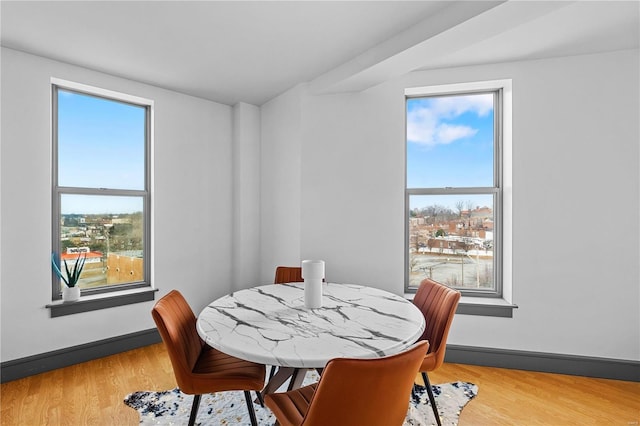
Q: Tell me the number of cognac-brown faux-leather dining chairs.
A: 4